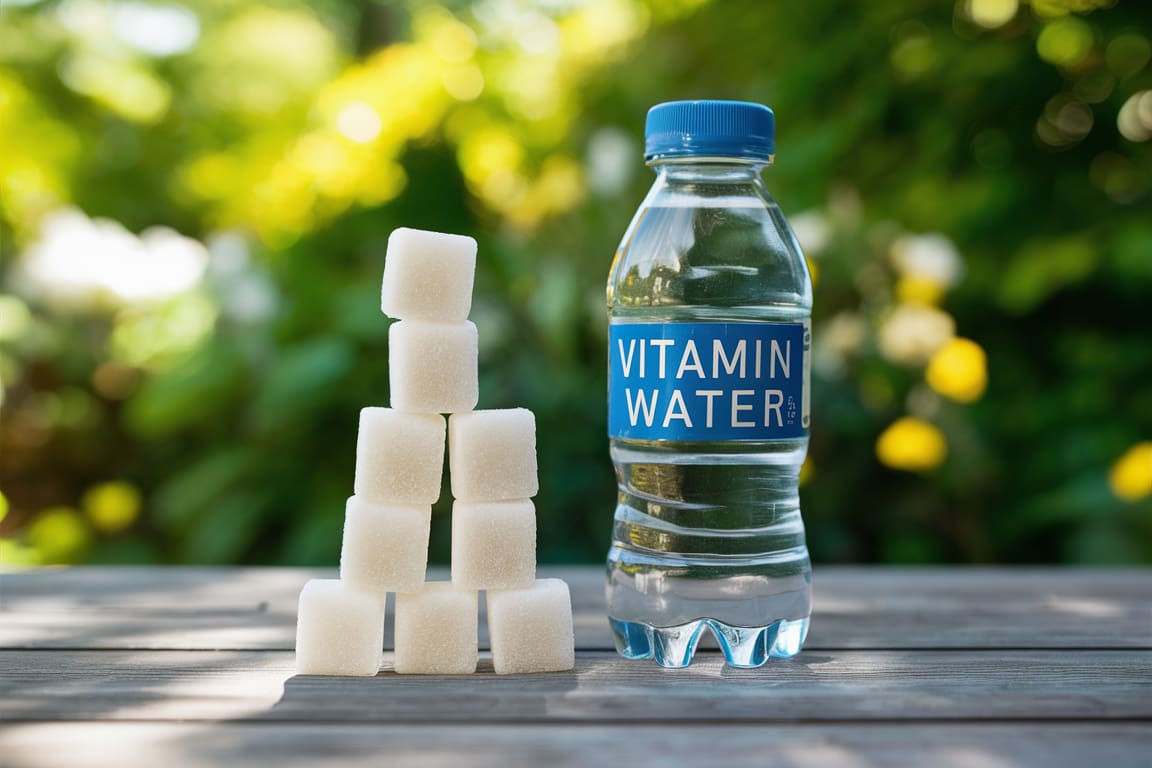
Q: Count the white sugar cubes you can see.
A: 9